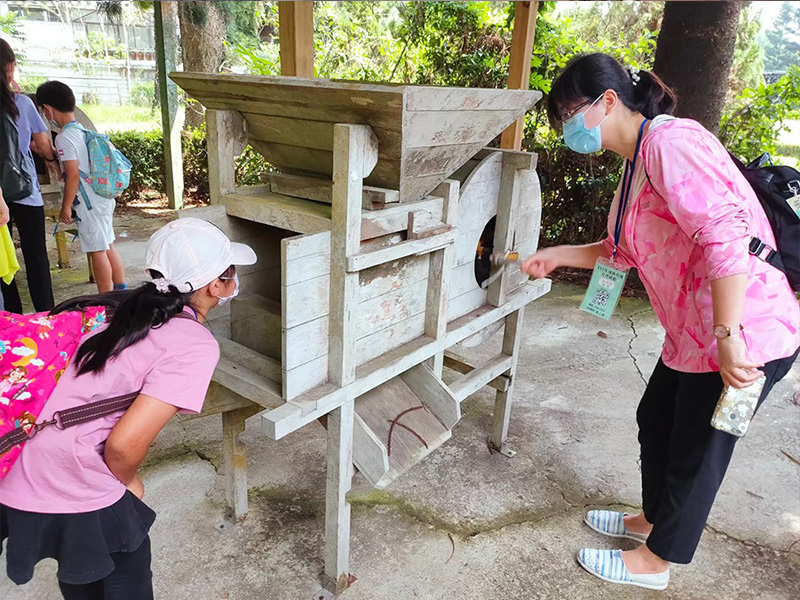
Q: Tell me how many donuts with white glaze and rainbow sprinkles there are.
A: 0